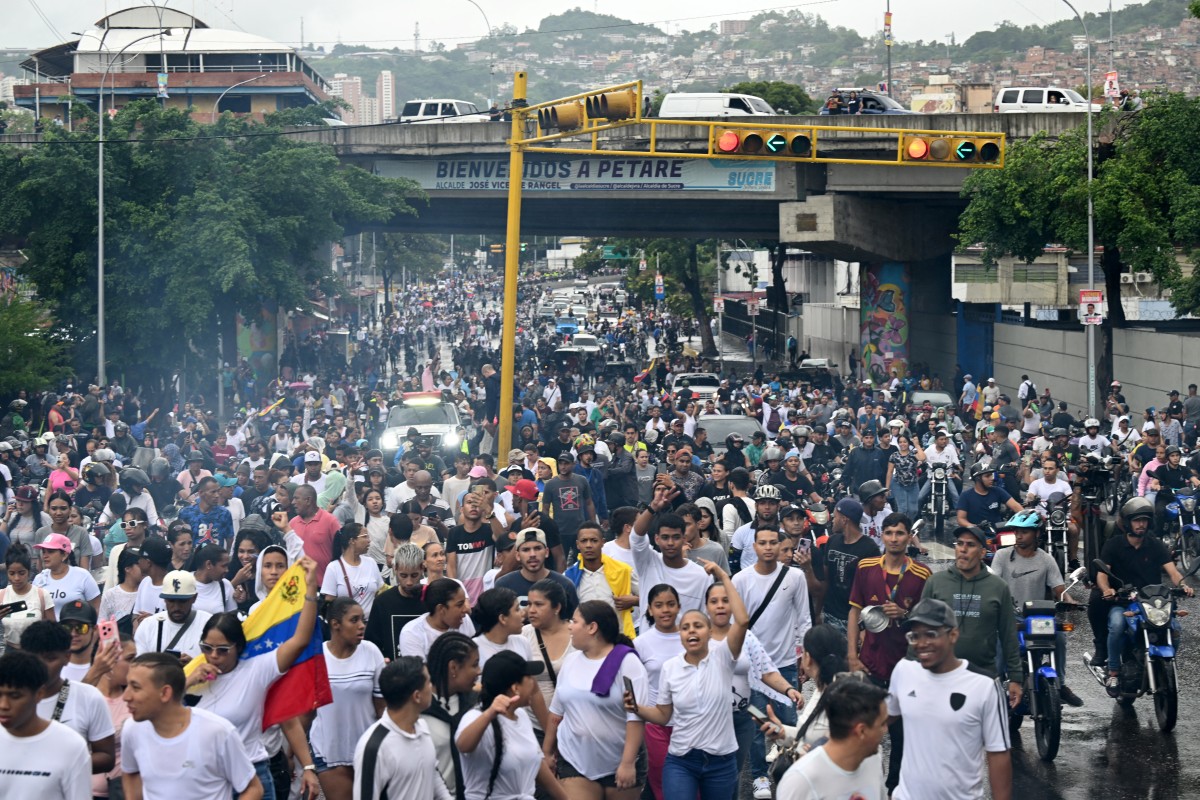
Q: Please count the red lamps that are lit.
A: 2